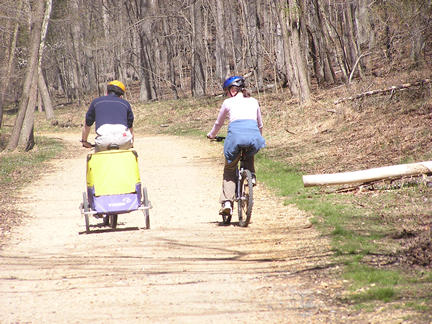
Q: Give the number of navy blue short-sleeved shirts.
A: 1